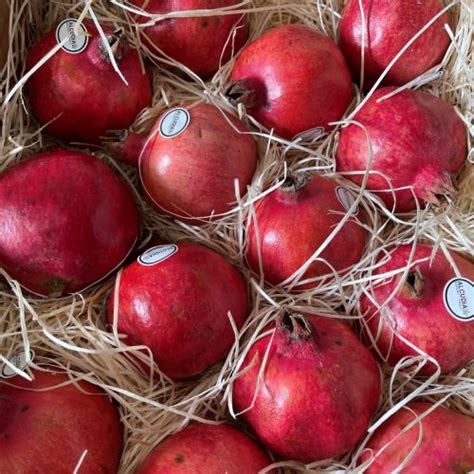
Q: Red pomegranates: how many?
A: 14